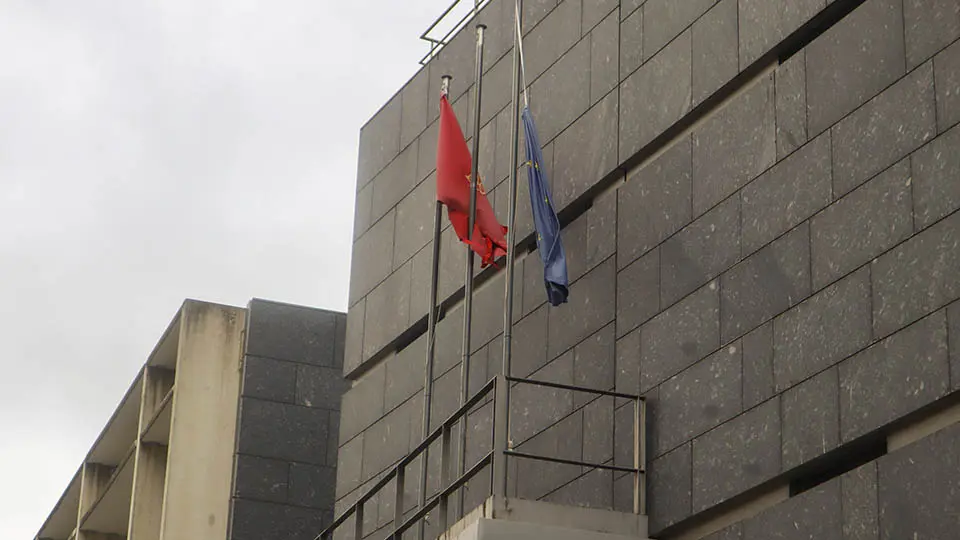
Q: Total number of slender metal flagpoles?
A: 3